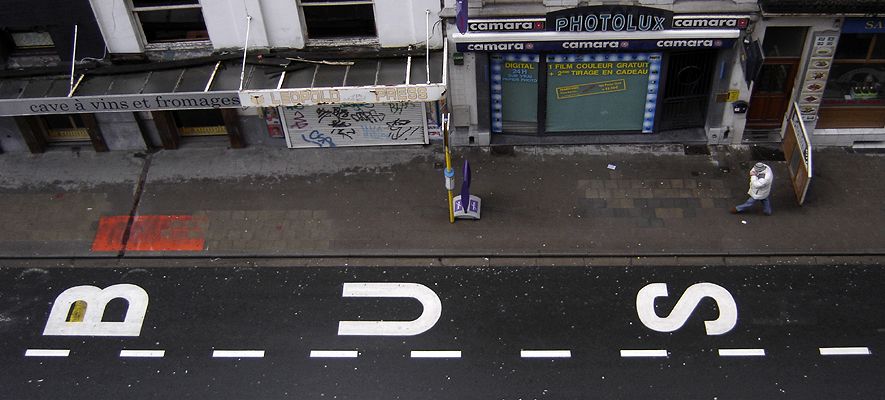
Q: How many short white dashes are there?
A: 9